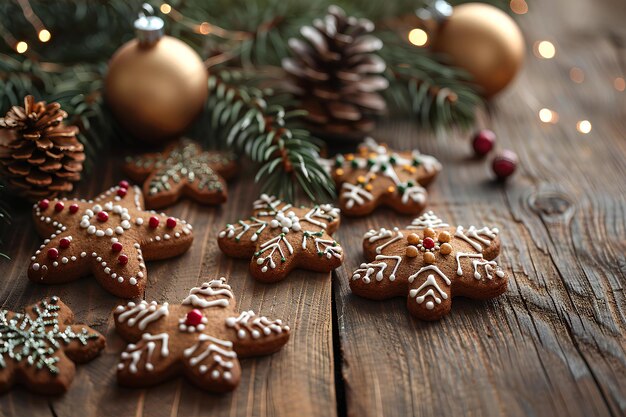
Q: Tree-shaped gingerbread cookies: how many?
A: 0